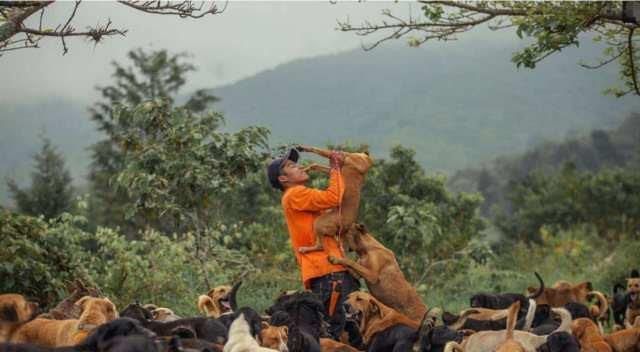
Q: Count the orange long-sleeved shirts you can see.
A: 1